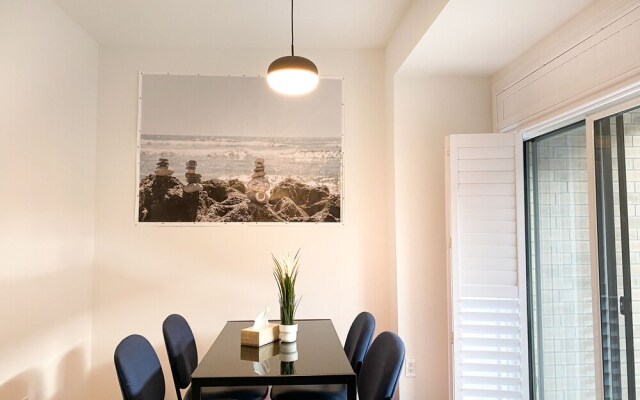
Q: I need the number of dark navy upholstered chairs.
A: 4